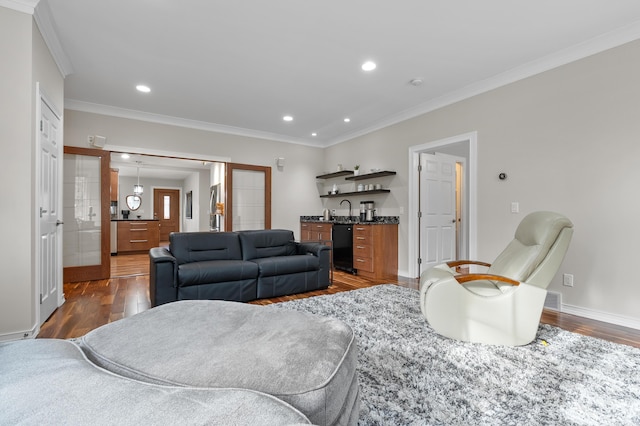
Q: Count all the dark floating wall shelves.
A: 3